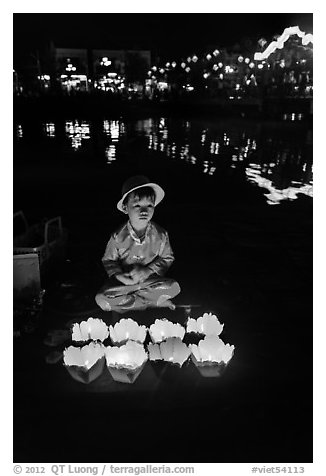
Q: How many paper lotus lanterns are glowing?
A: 8